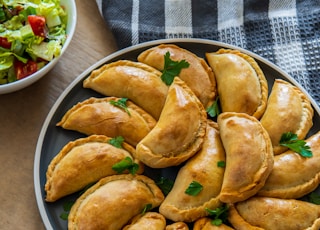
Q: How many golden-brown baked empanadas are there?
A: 15